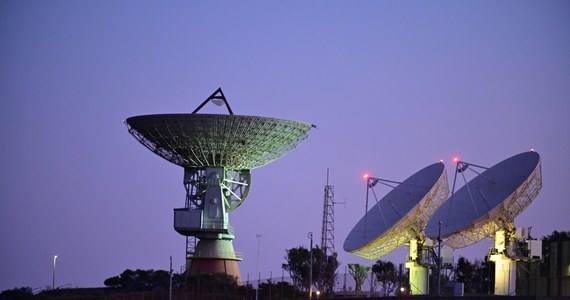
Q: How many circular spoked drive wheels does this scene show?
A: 1